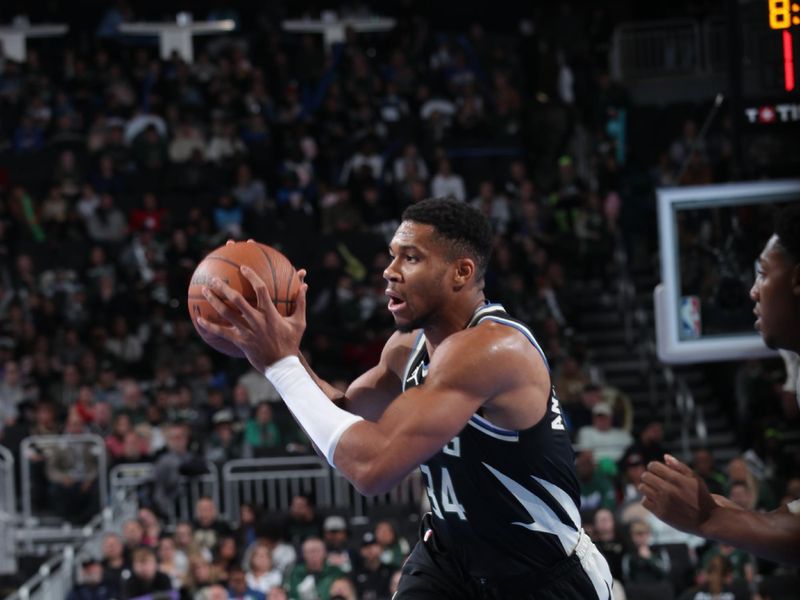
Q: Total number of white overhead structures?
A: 3